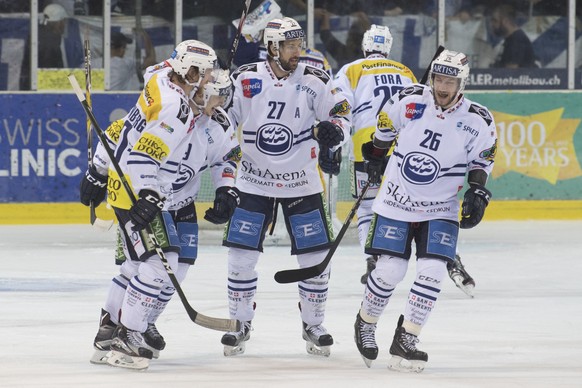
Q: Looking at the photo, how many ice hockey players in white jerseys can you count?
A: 5